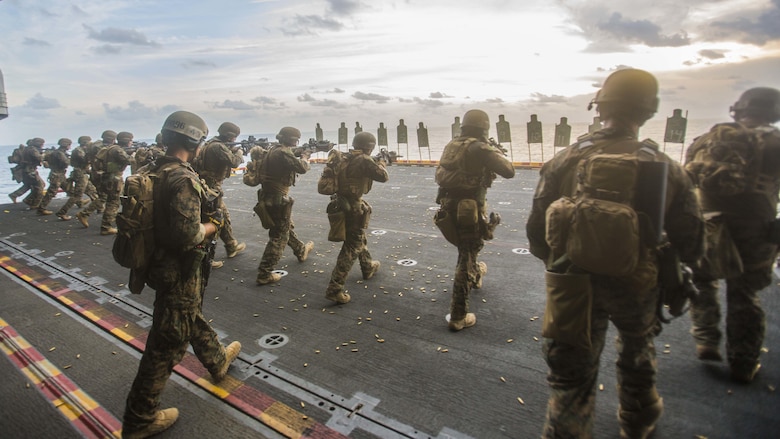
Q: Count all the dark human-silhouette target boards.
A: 12